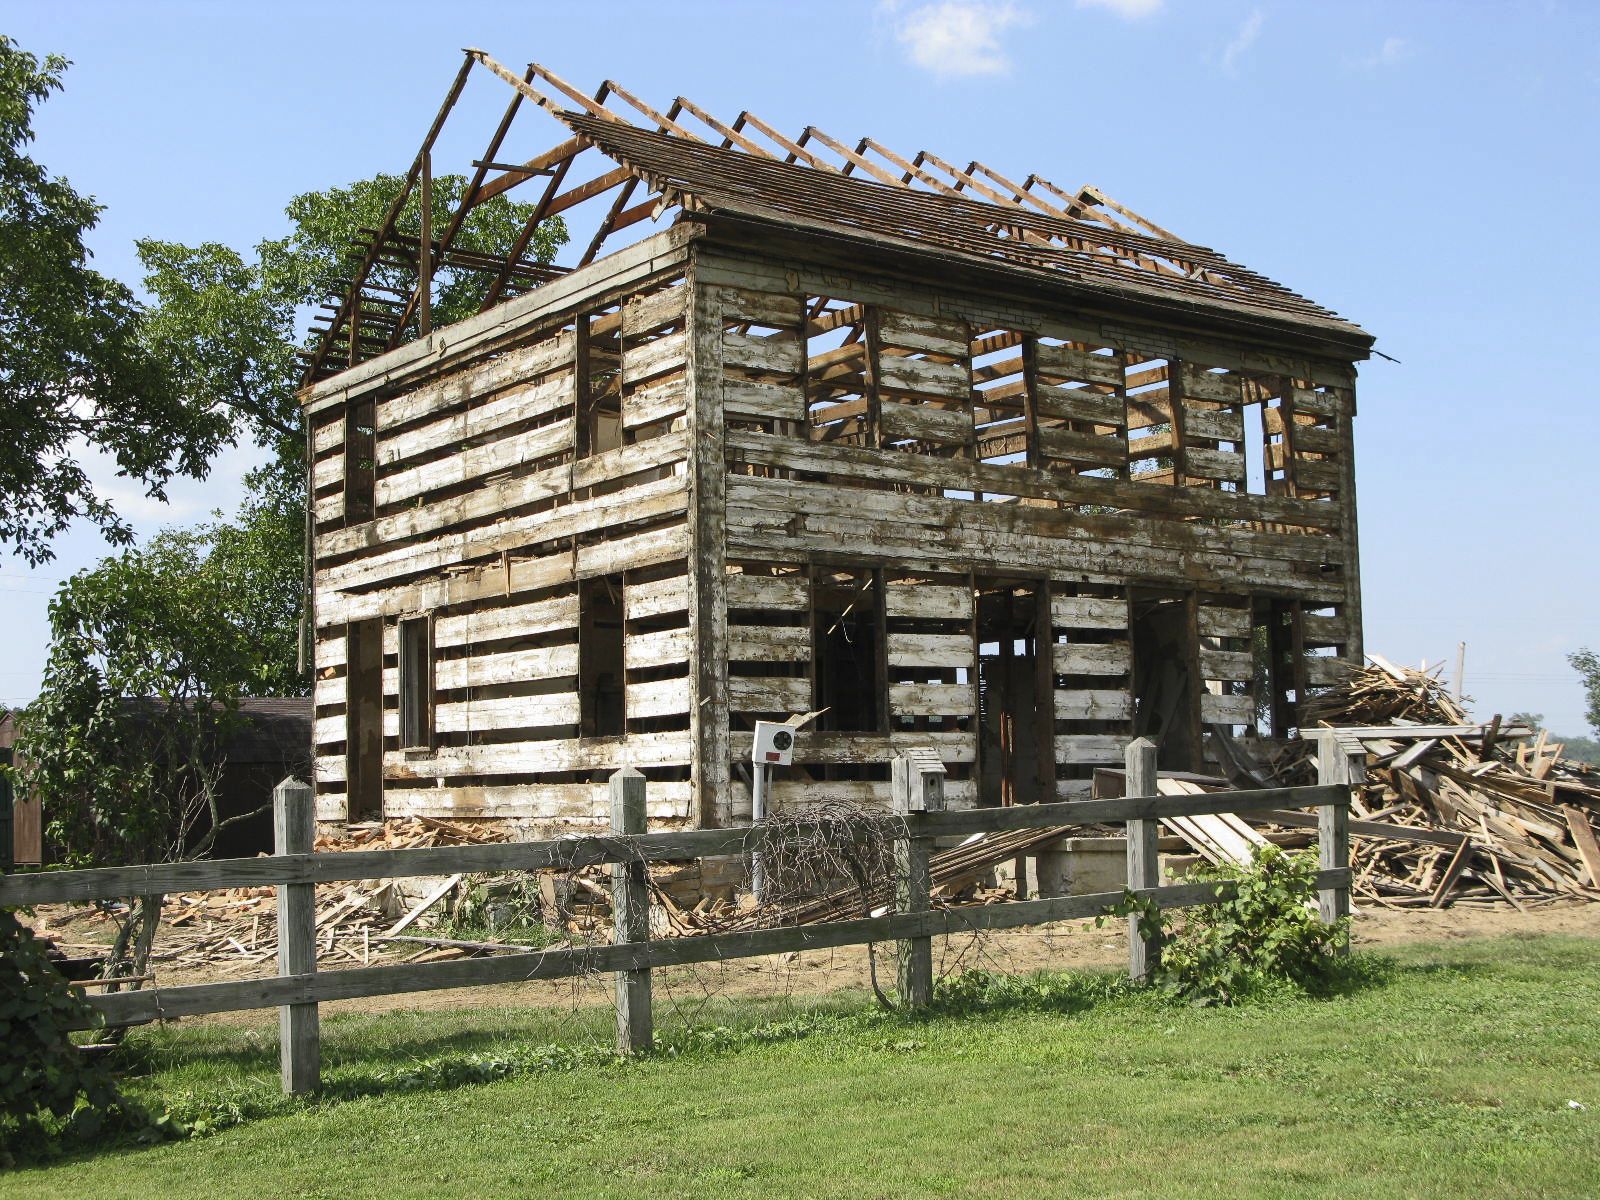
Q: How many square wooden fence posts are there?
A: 5